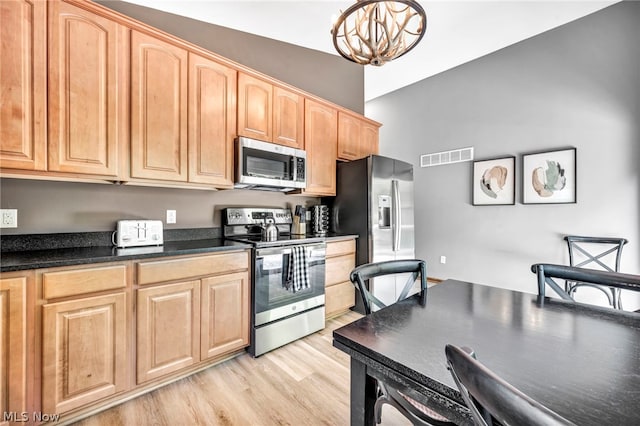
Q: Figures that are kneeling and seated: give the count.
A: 0